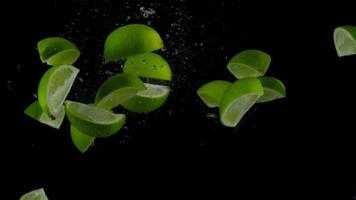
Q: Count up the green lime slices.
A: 15